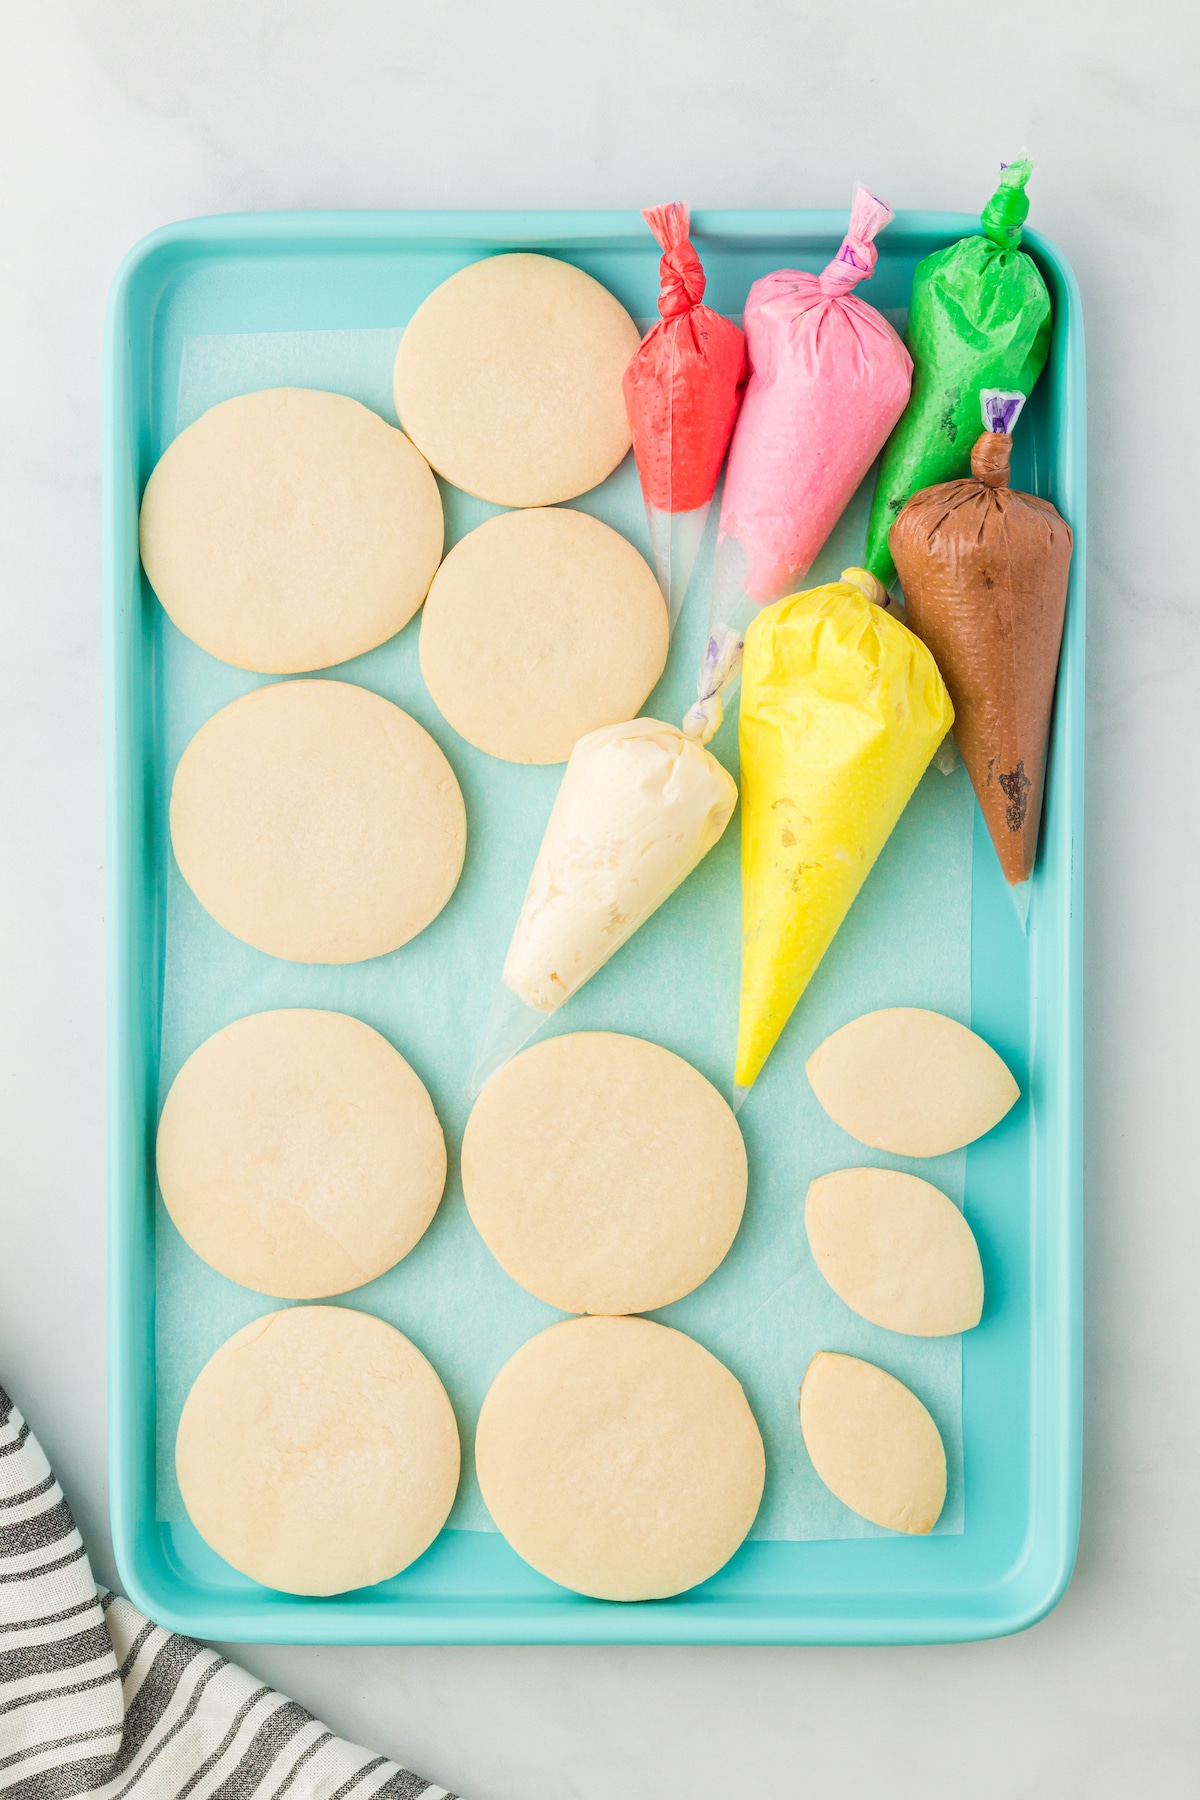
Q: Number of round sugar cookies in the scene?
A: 8